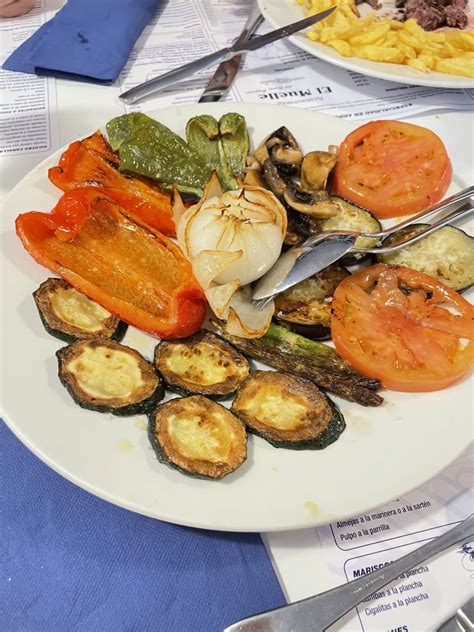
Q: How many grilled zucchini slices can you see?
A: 5